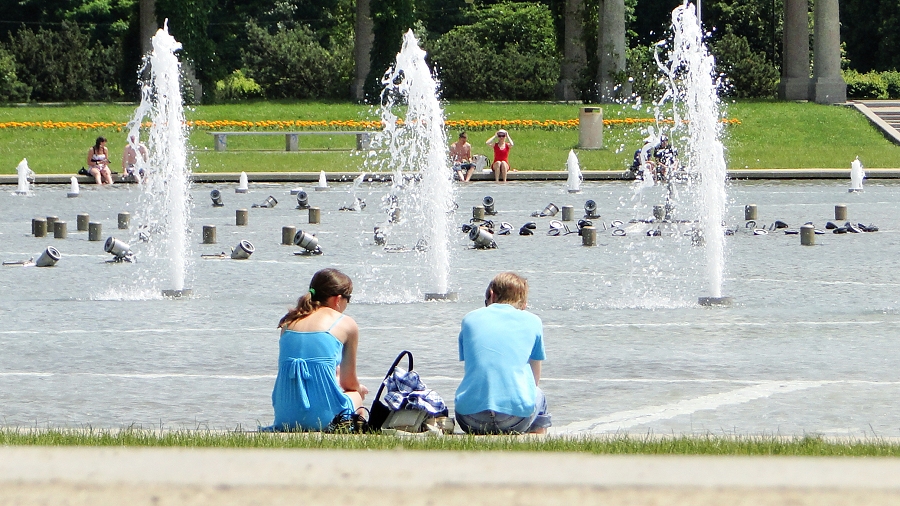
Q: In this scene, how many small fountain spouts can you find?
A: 6